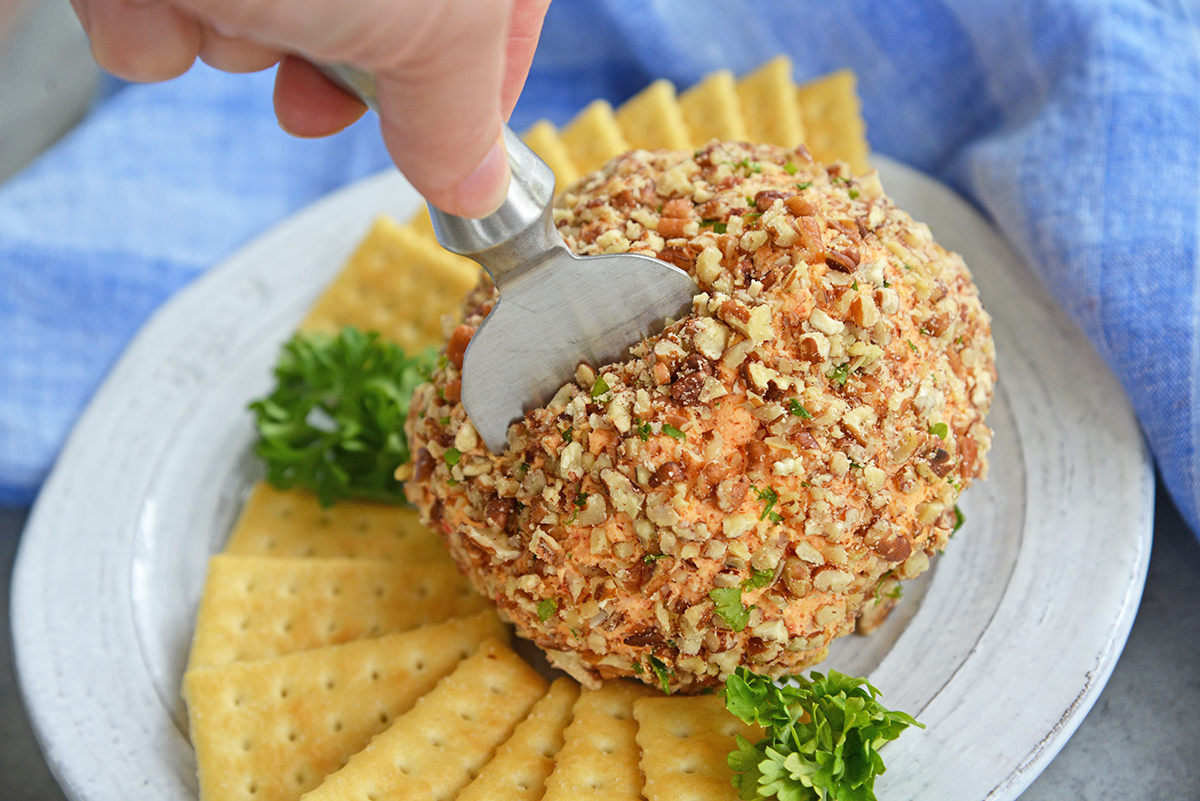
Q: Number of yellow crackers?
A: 15